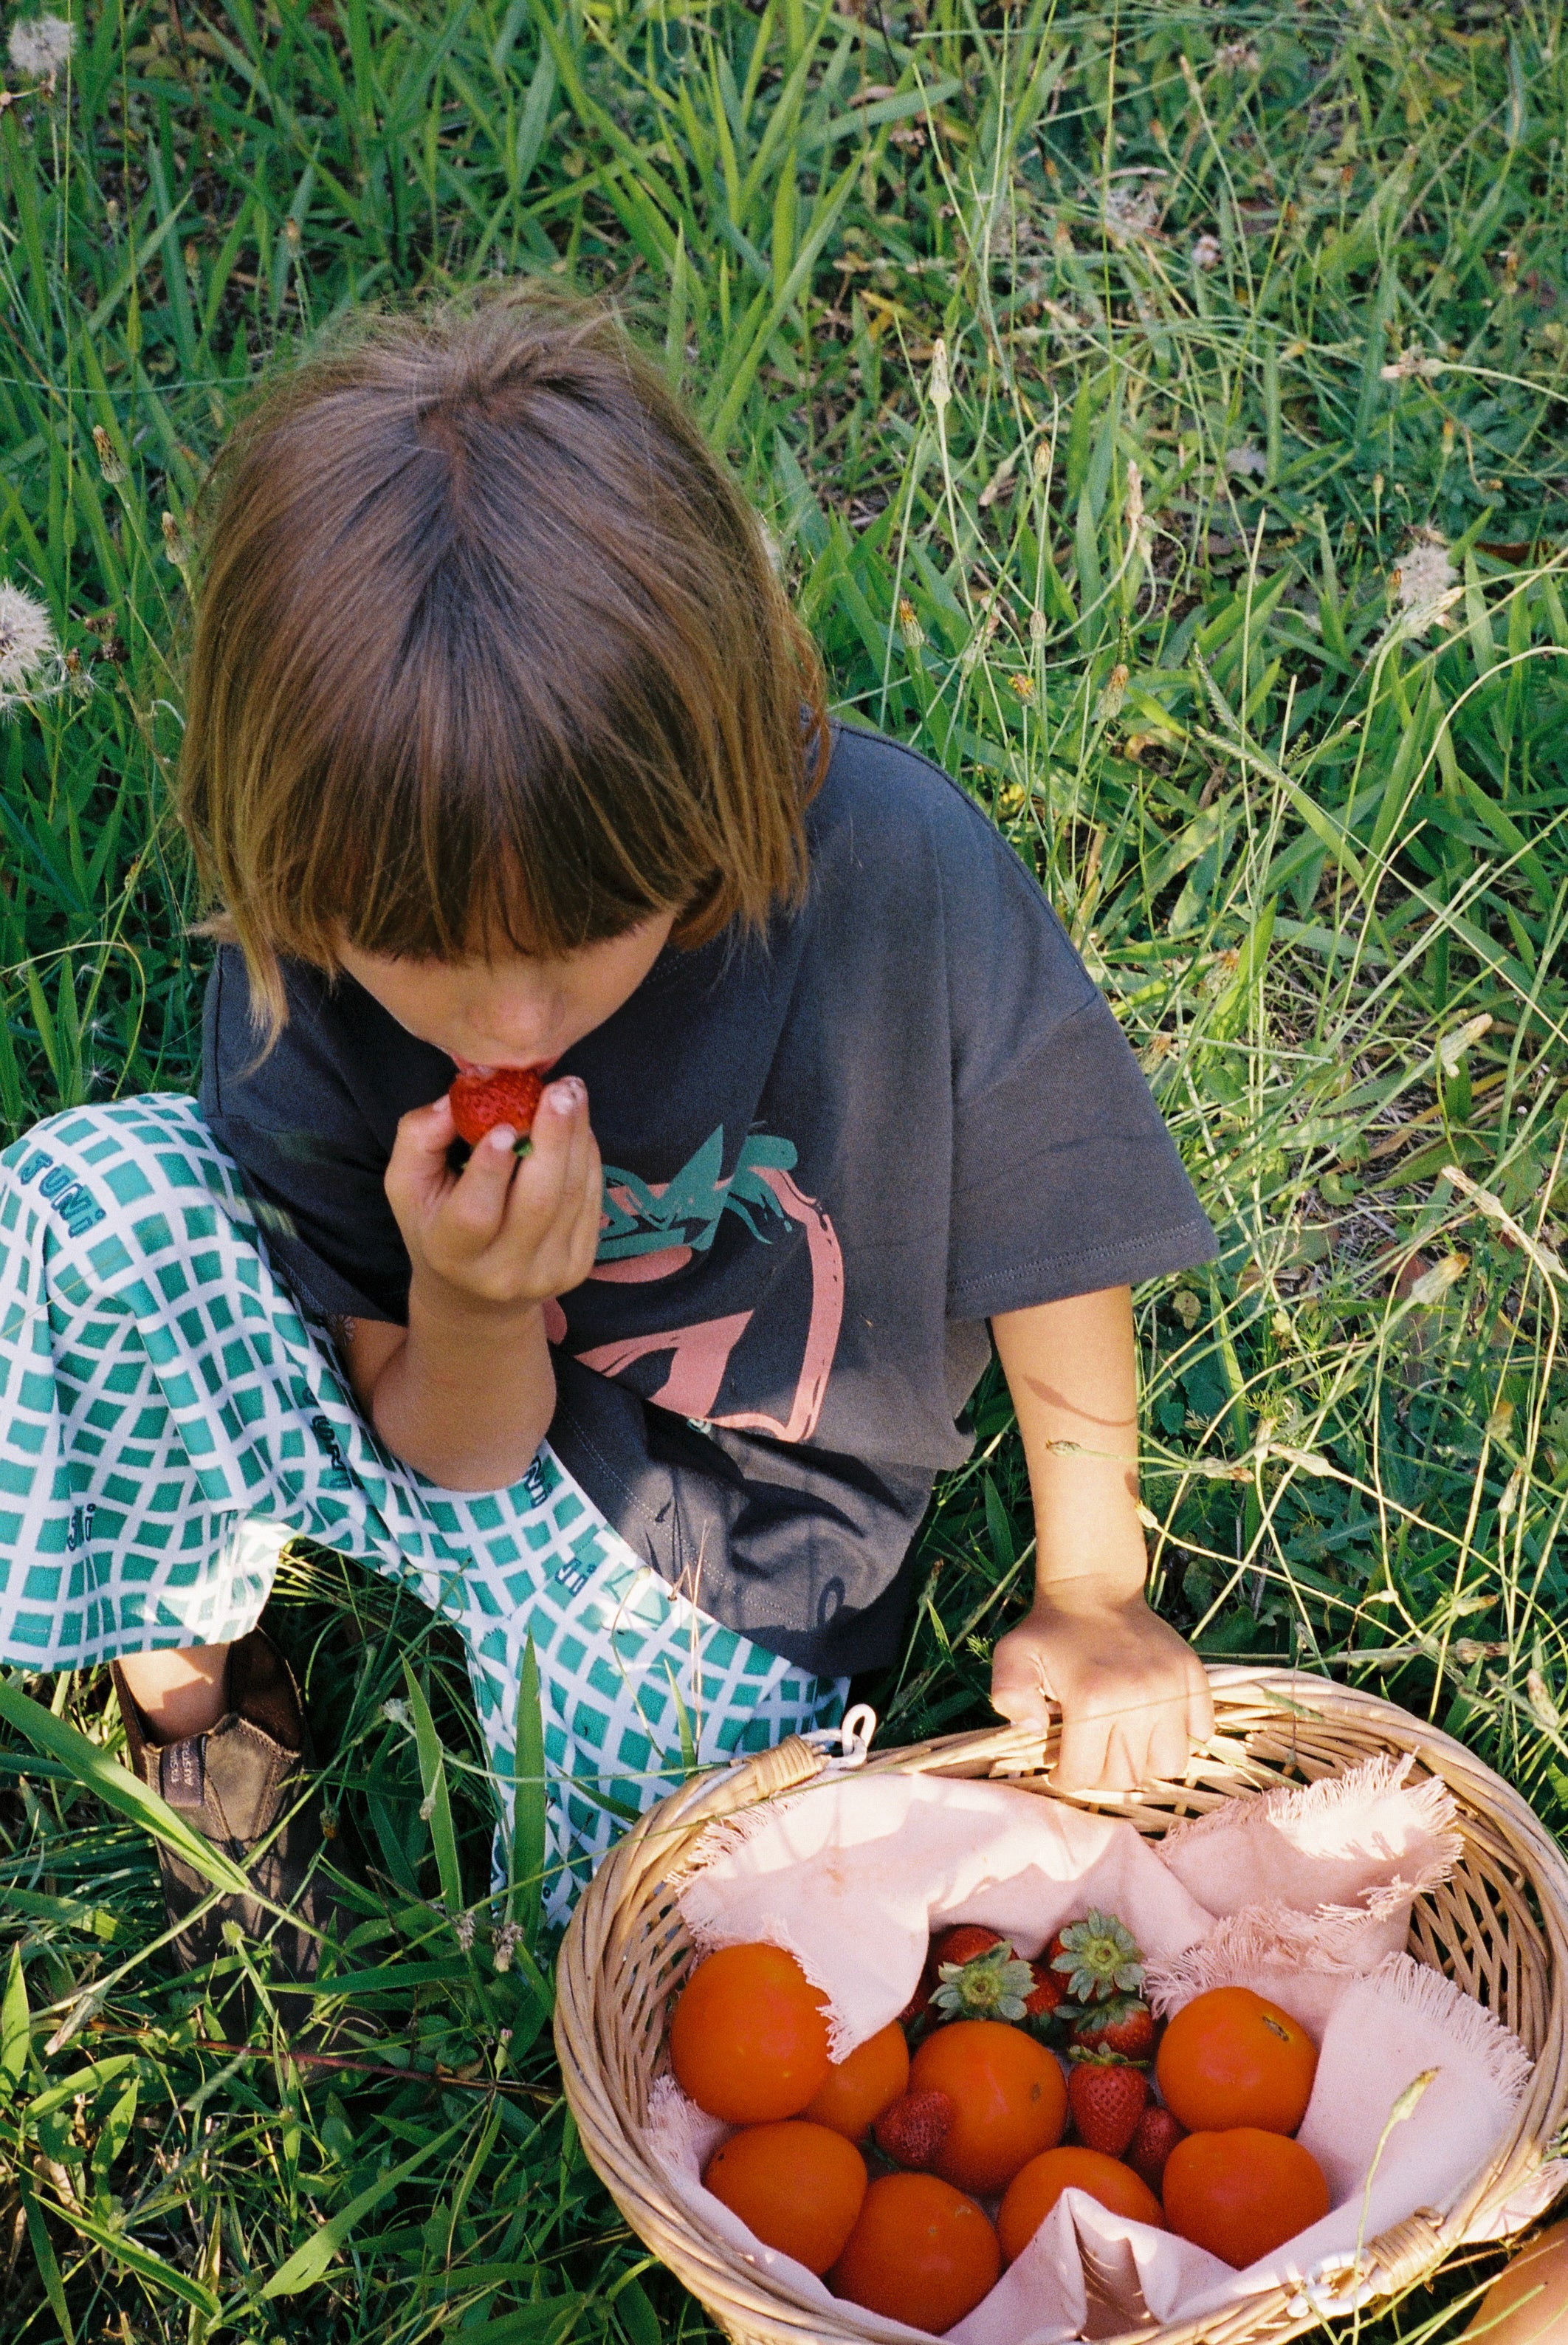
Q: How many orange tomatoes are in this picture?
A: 8